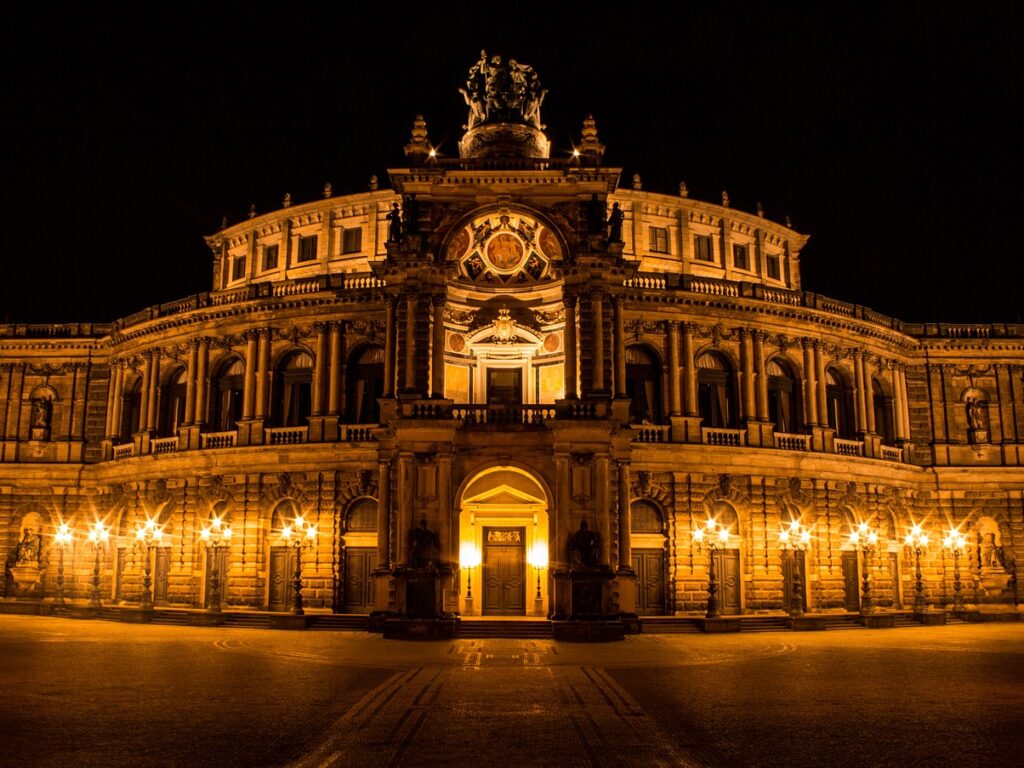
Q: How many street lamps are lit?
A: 12